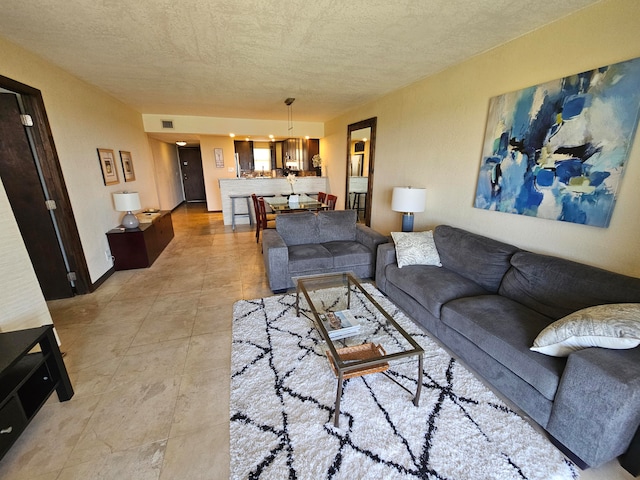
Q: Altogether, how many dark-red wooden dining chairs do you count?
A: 4